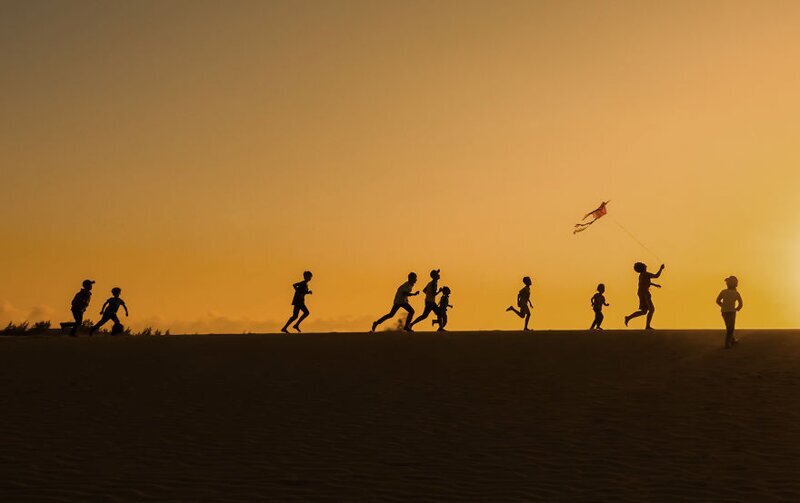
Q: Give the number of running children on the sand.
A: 9